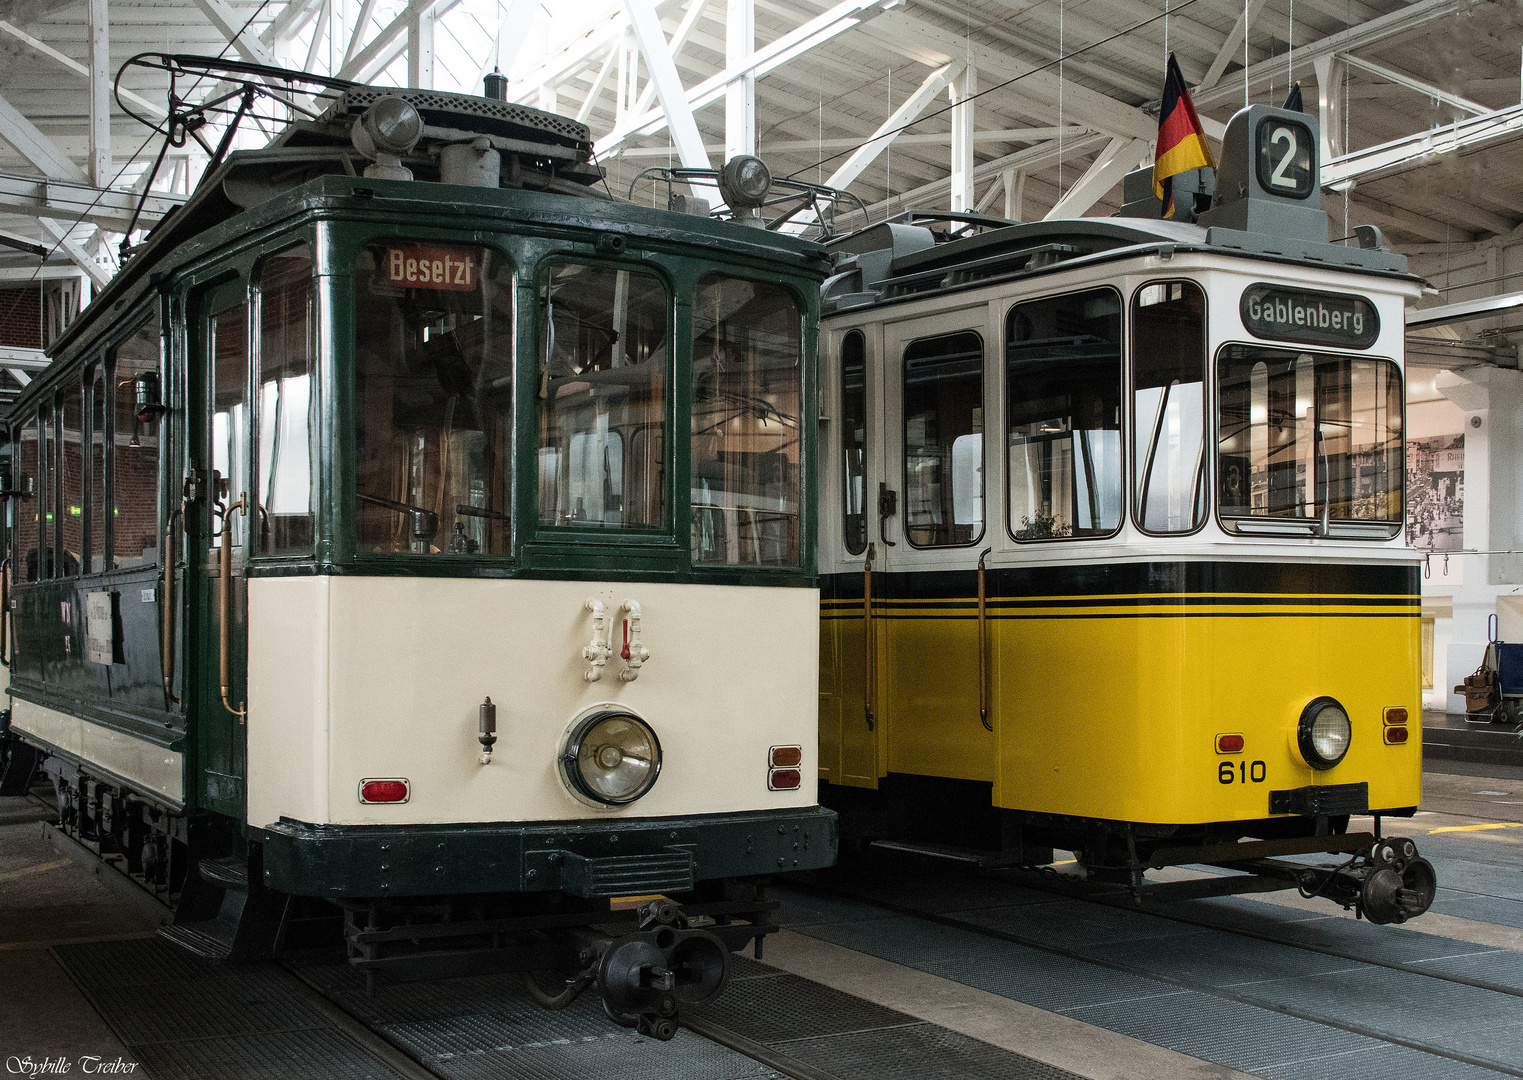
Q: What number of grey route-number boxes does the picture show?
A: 1